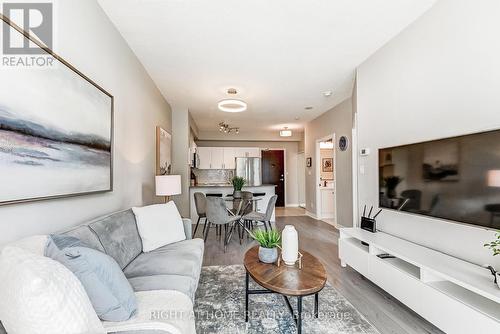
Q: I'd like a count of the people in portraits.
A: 0